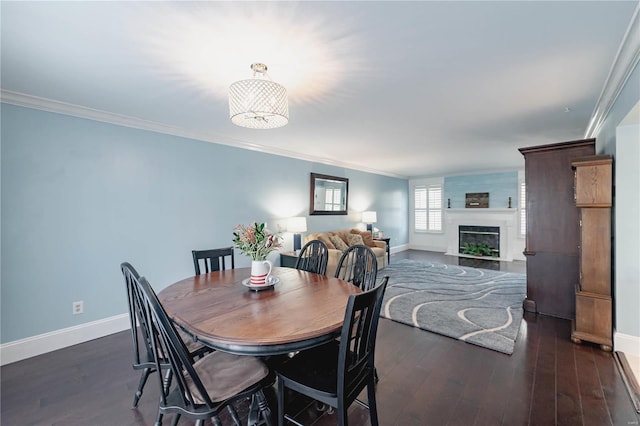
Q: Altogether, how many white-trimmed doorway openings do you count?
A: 1